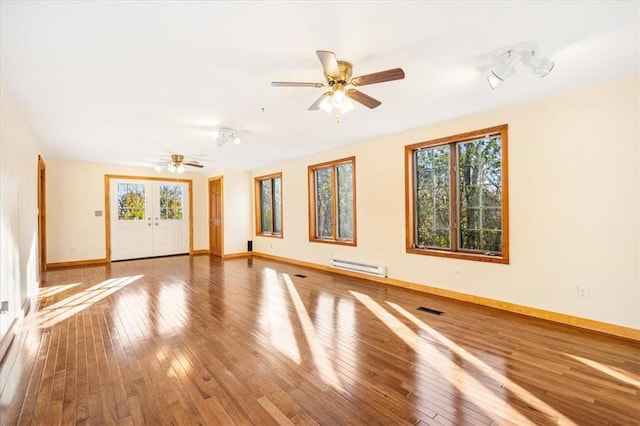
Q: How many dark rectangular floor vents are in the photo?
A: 2